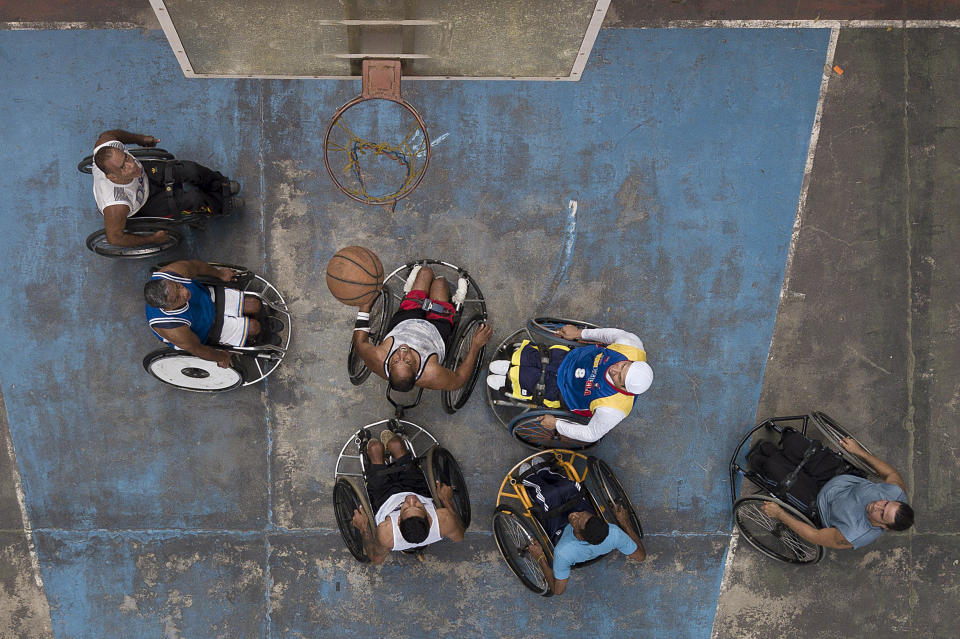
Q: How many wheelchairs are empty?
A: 0